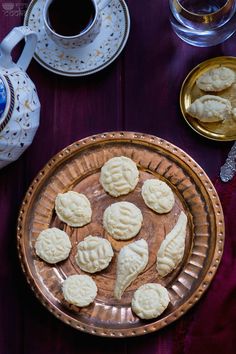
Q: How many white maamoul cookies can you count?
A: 12